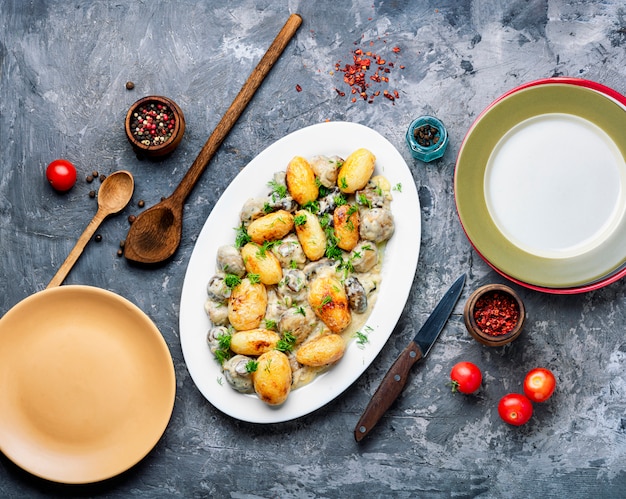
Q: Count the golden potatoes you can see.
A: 11